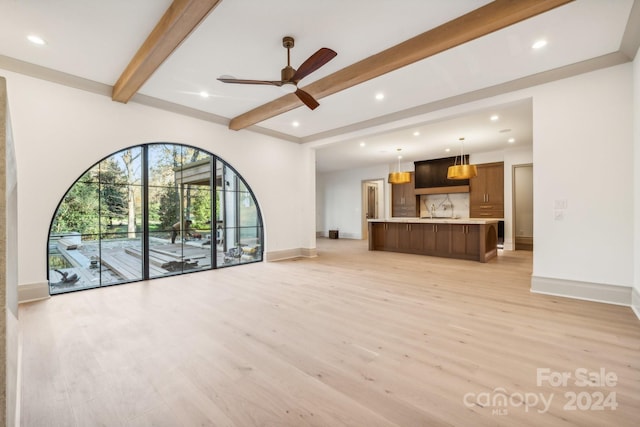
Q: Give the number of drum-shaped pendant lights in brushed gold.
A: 2